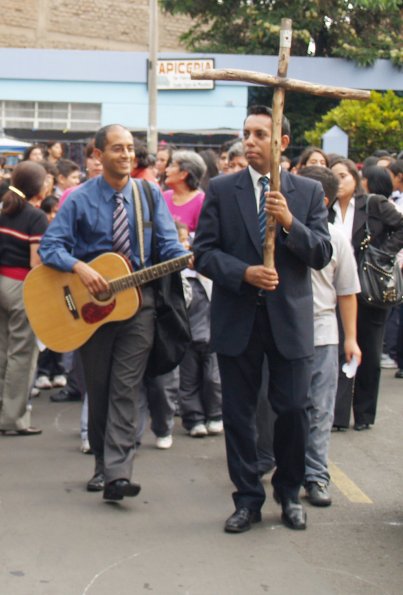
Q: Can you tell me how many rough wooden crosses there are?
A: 1